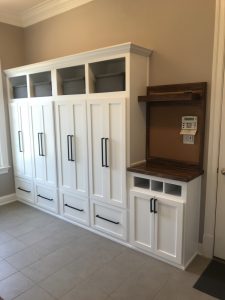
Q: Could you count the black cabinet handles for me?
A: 13